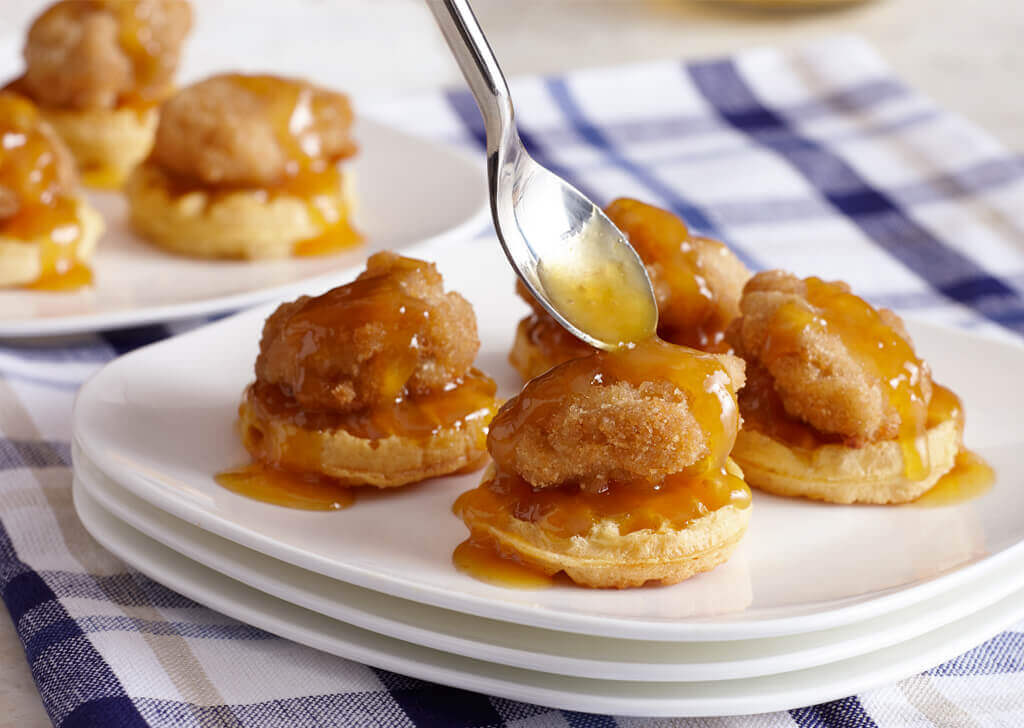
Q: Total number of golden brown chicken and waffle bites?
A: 7